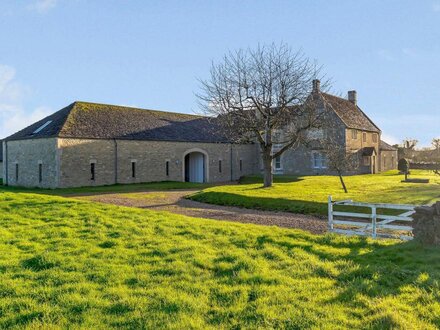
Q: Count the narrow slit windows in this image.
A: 7